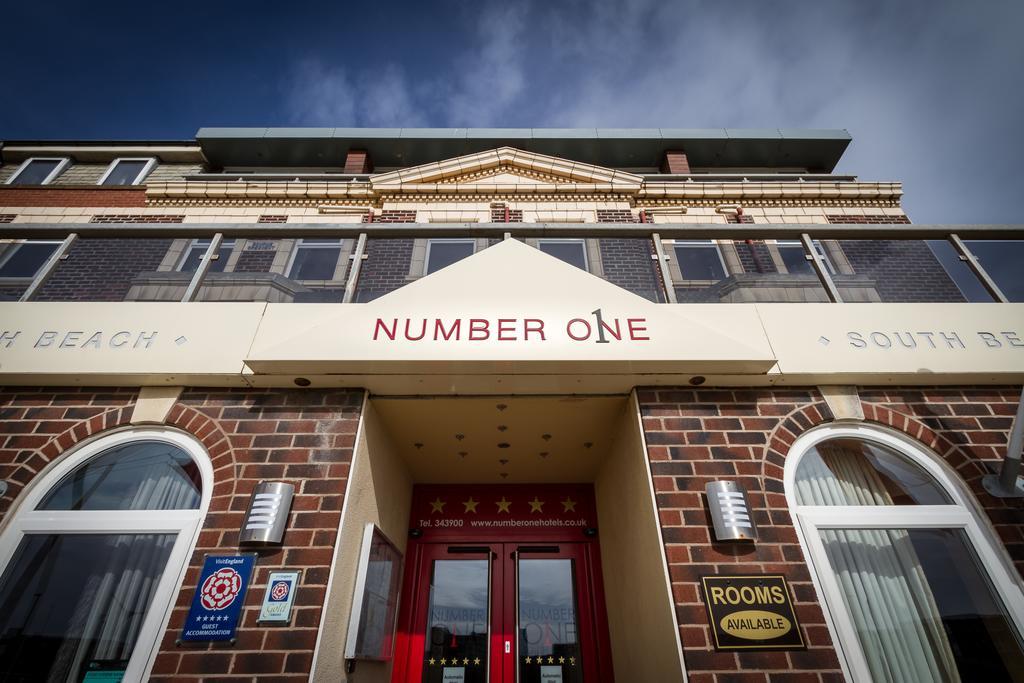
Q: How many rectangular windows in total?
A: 9